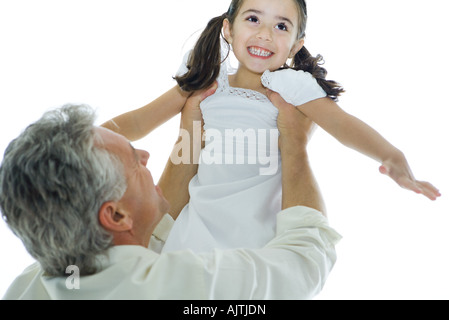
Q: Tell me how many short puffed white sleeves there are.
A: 2